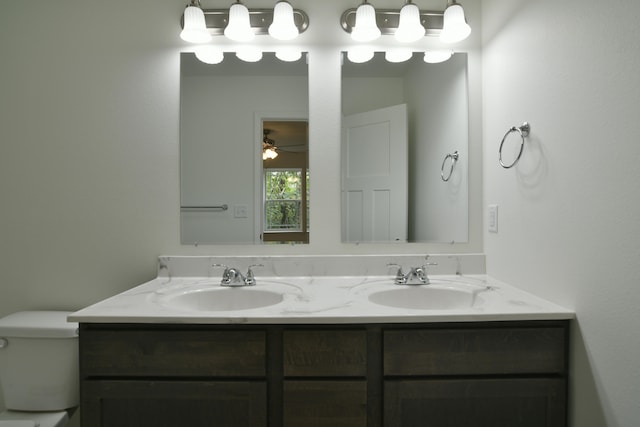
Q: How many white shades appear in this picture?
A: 6